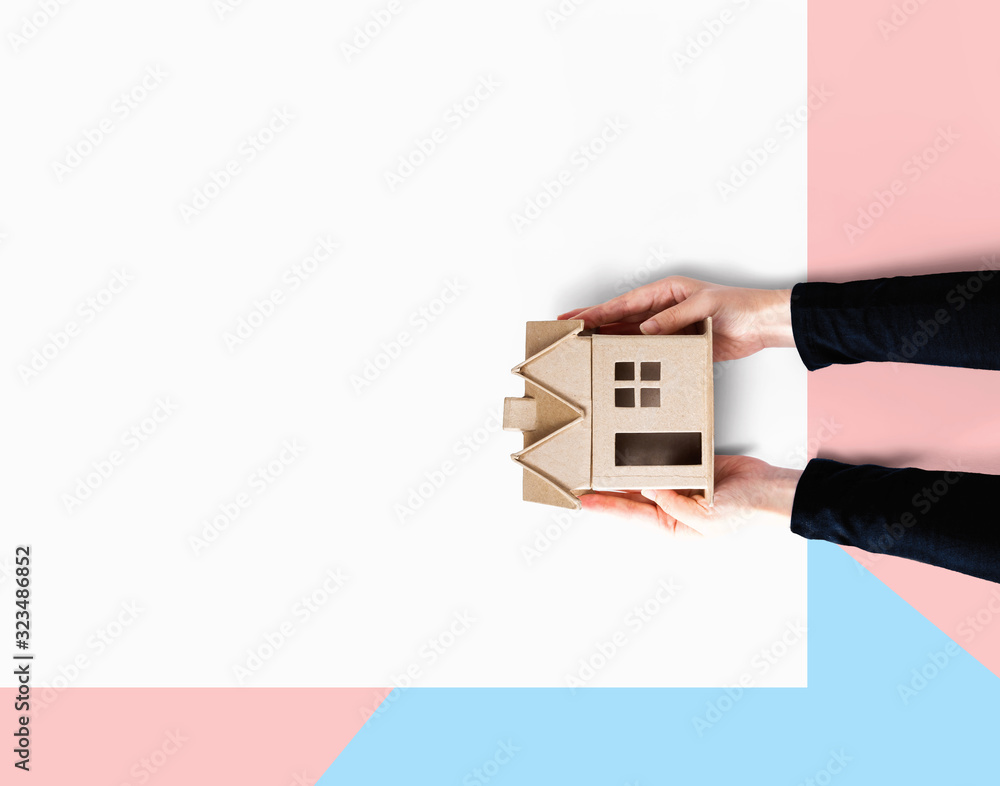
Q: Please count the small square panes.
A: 4